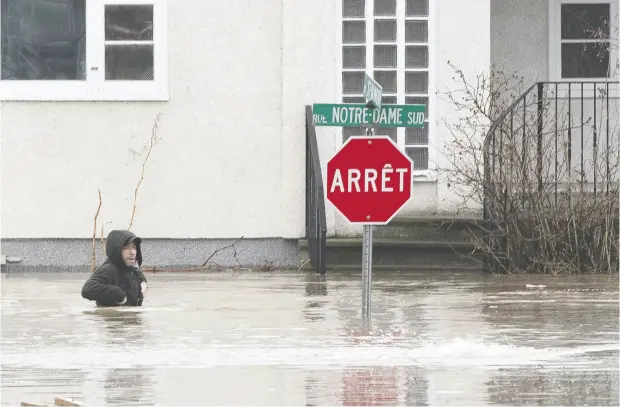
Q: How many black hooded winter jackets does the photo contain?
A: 1